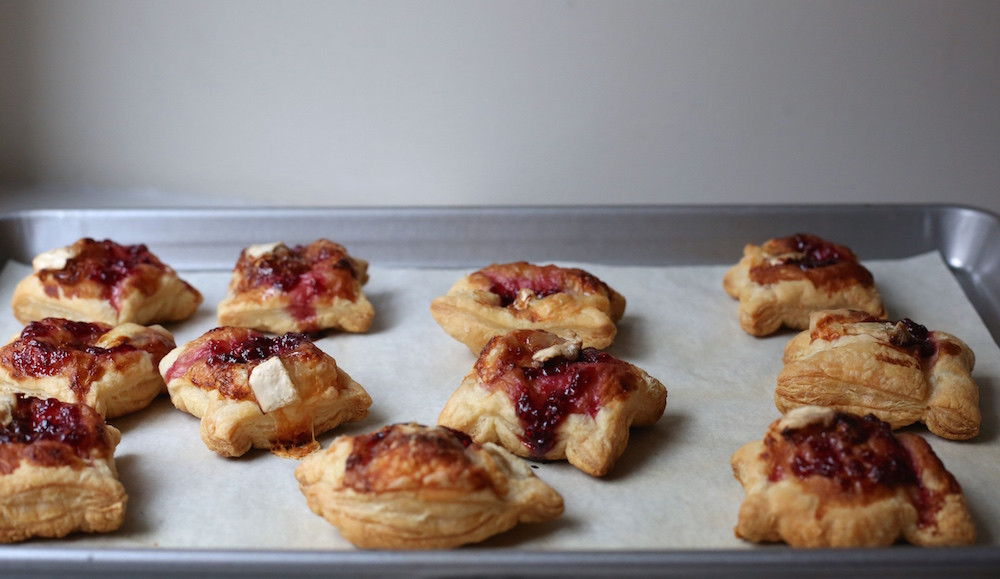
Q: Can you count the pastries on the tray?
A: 11